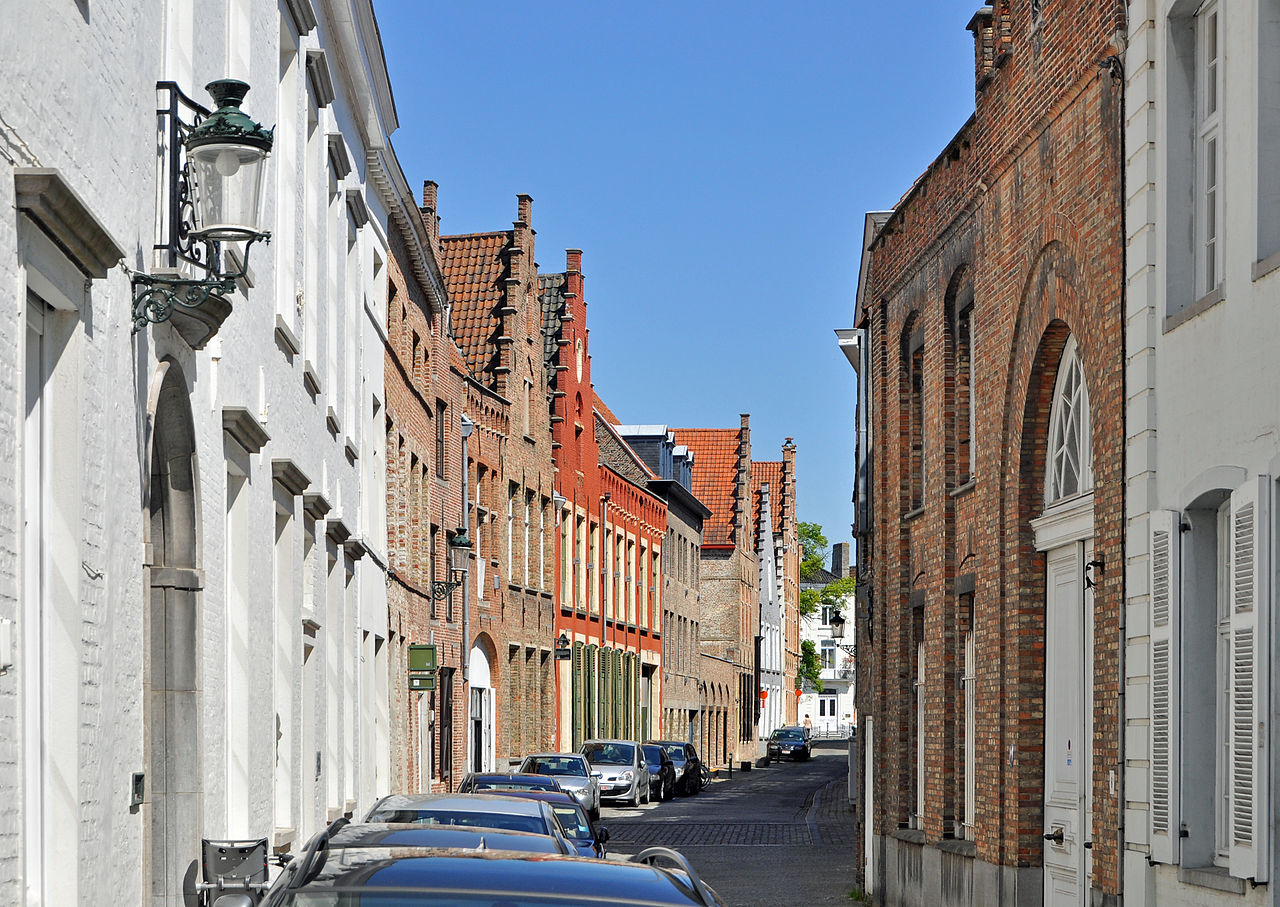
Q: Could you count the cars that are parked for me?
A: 10